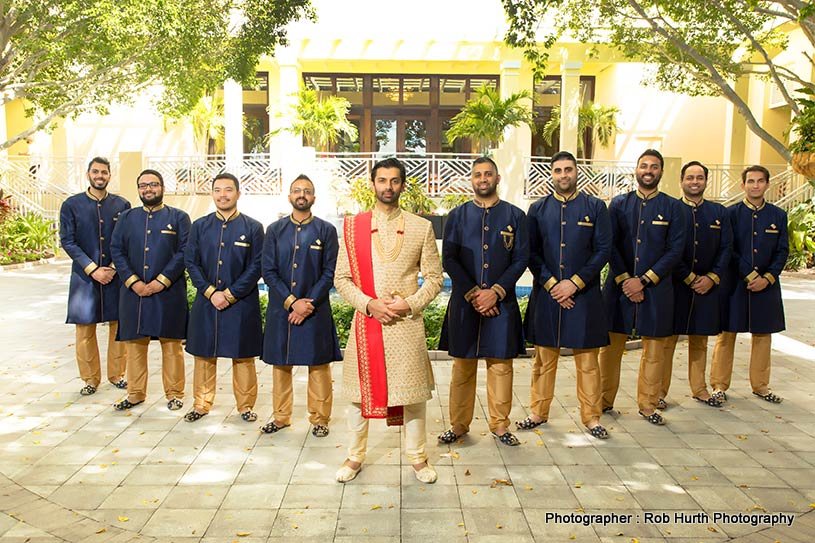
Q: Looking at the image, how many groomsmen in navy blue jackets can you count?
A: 9